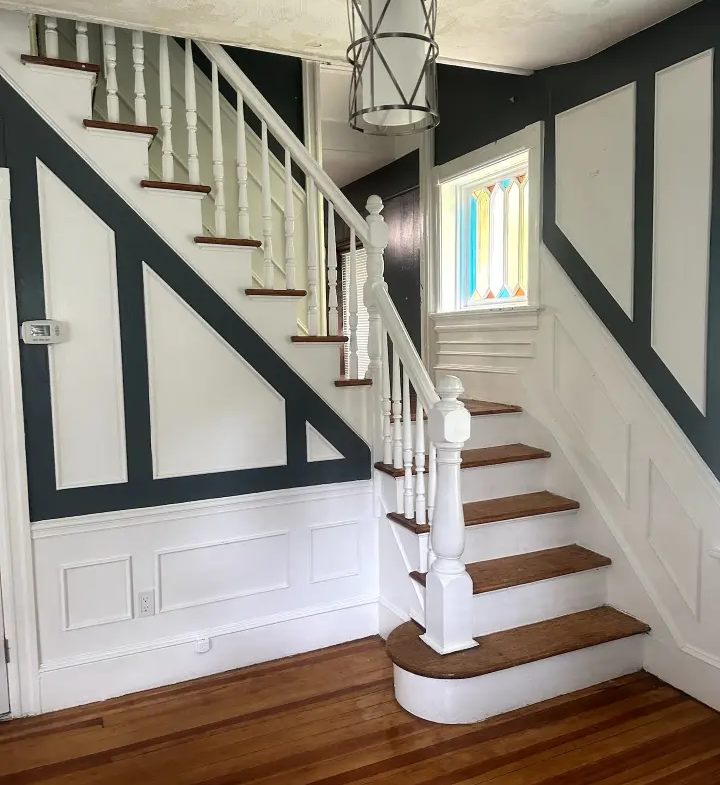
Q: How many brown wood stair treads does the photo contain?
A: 12